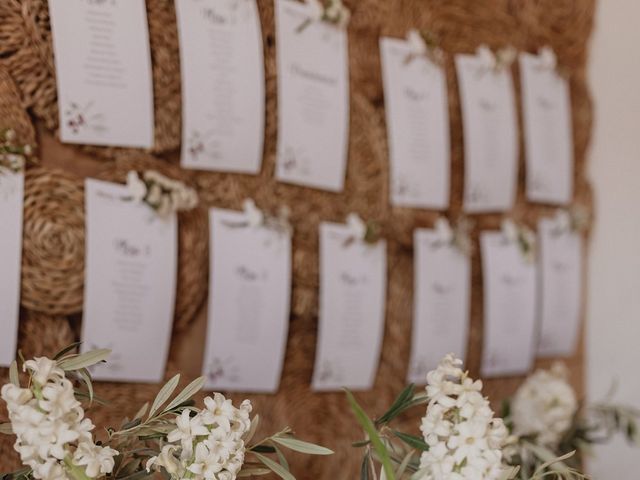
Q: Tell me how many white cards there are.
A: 13